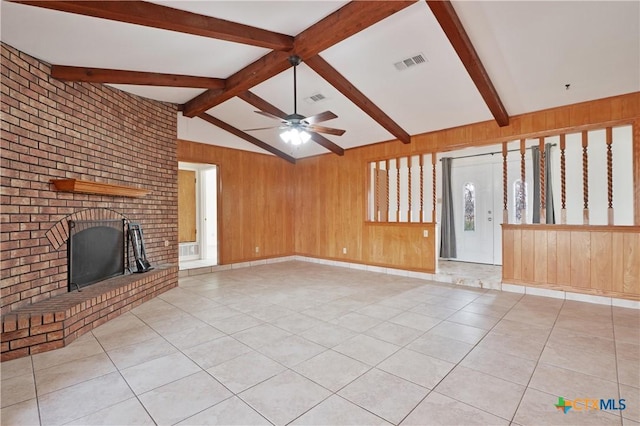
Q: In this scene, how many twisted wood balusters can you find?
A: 12